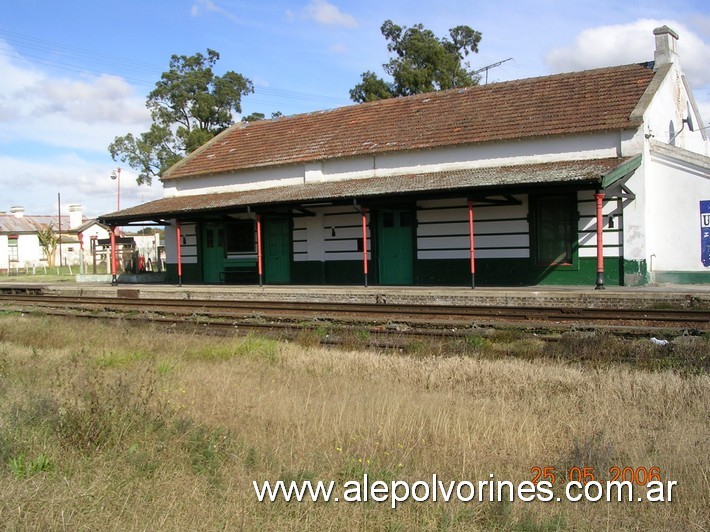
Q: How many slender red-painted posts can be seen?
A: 6